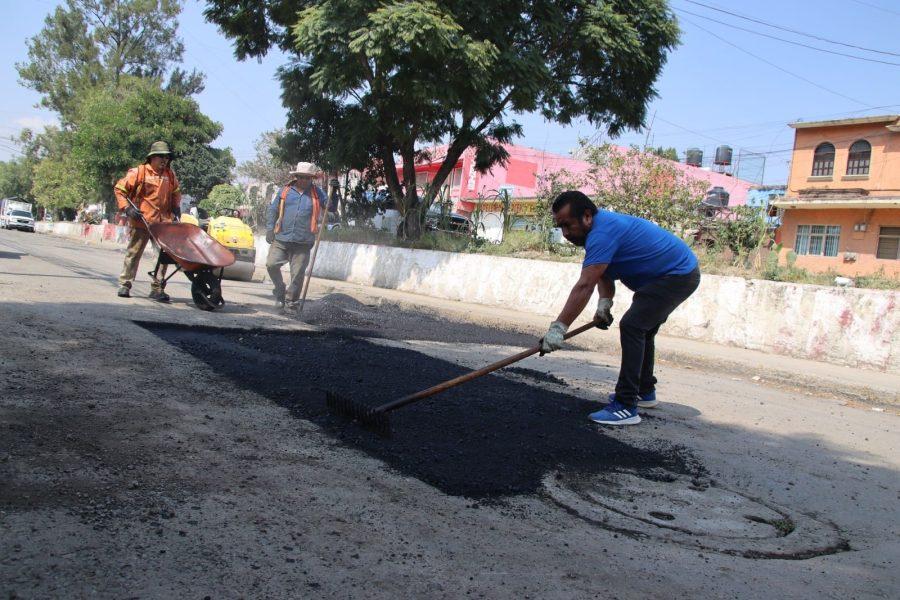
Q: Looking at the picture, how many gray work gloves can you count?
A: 2